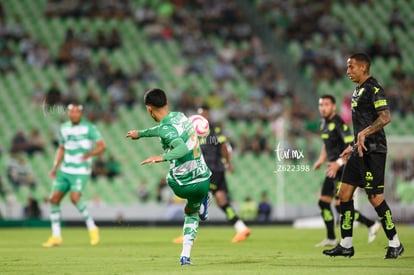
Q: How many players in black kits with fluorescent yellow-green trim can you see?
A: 3